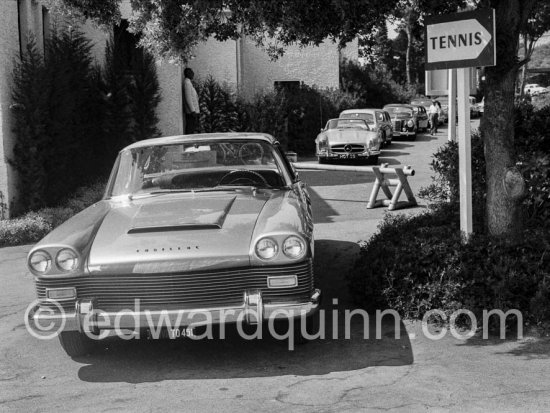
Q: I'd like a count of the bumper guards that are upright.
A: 2